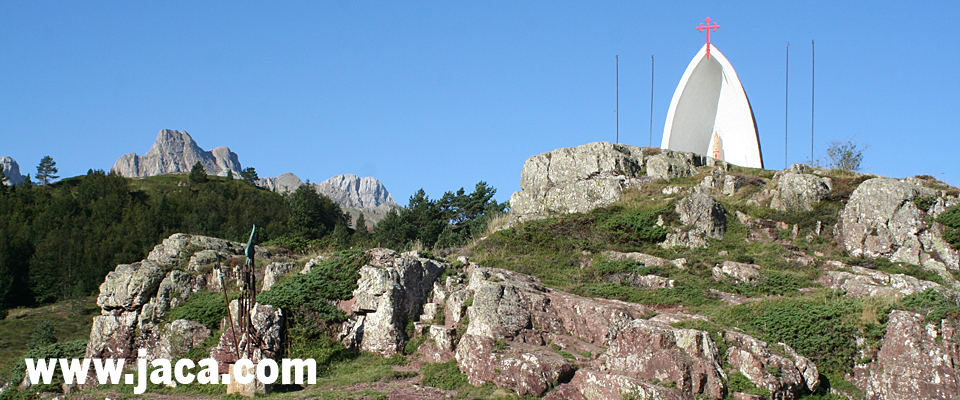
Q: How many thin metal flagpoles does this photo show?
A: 4